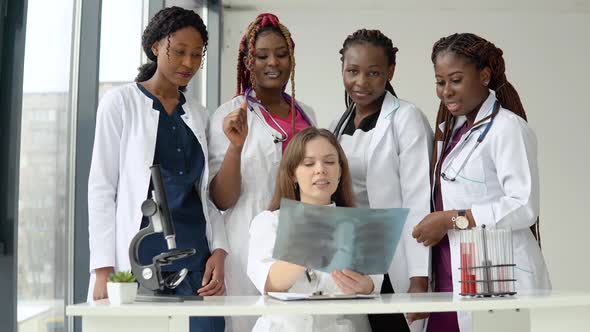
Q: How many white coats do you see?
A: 5